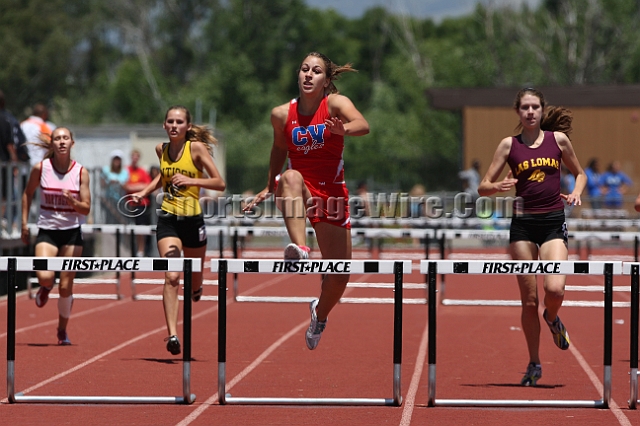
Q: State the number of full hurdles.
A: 3